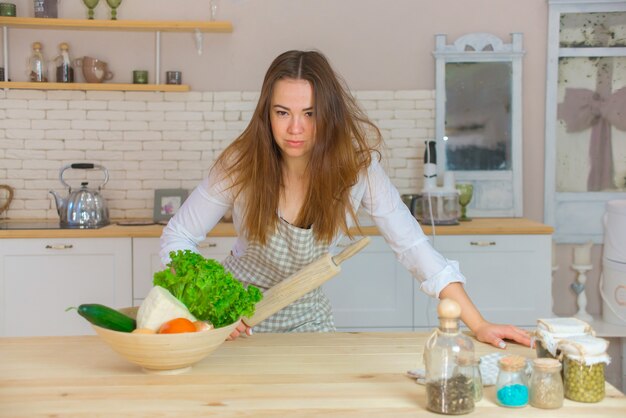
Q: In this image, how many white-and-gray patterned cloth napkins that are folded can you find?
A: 1